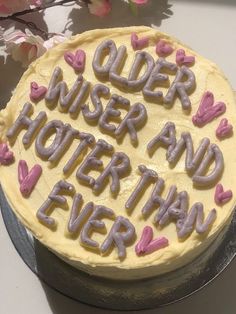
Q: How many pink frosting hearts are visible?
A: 11